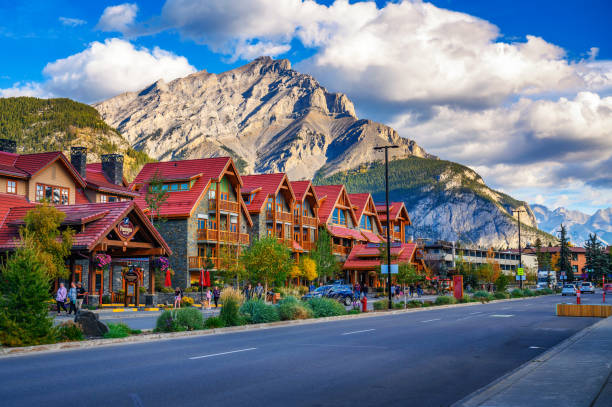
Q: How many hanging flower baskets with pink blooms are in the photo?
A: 2